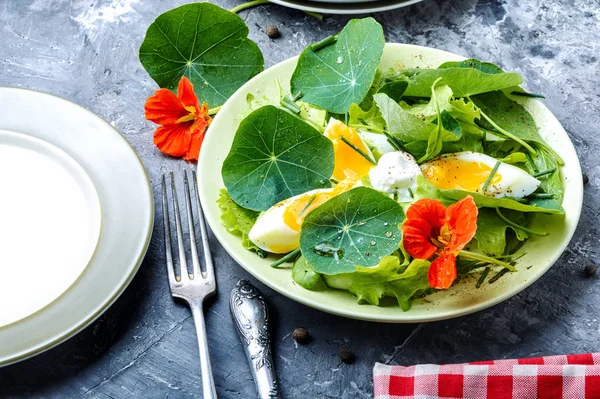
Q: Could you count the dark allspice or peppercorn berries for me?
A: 5